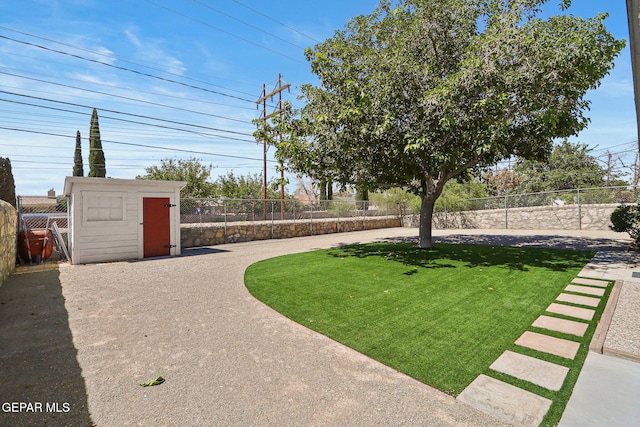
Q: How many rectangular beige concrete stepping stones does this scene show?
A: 8